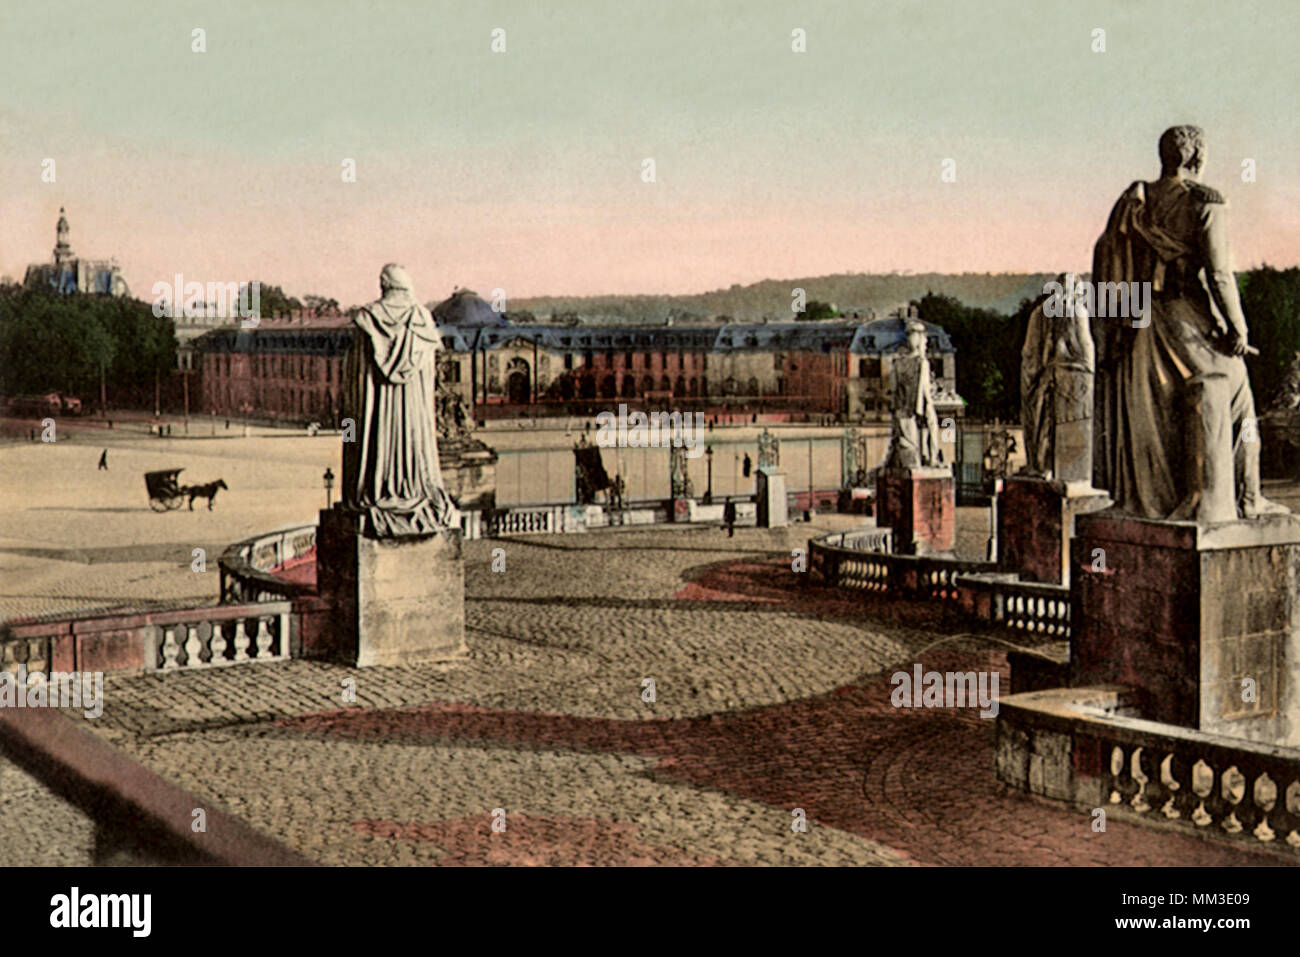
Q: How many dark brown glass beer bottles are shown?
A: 0